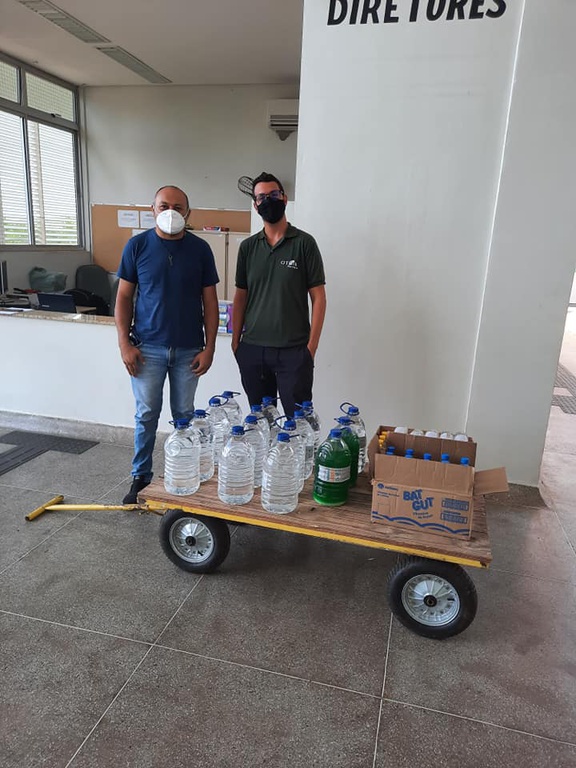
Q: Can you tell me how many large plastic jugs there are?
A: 15